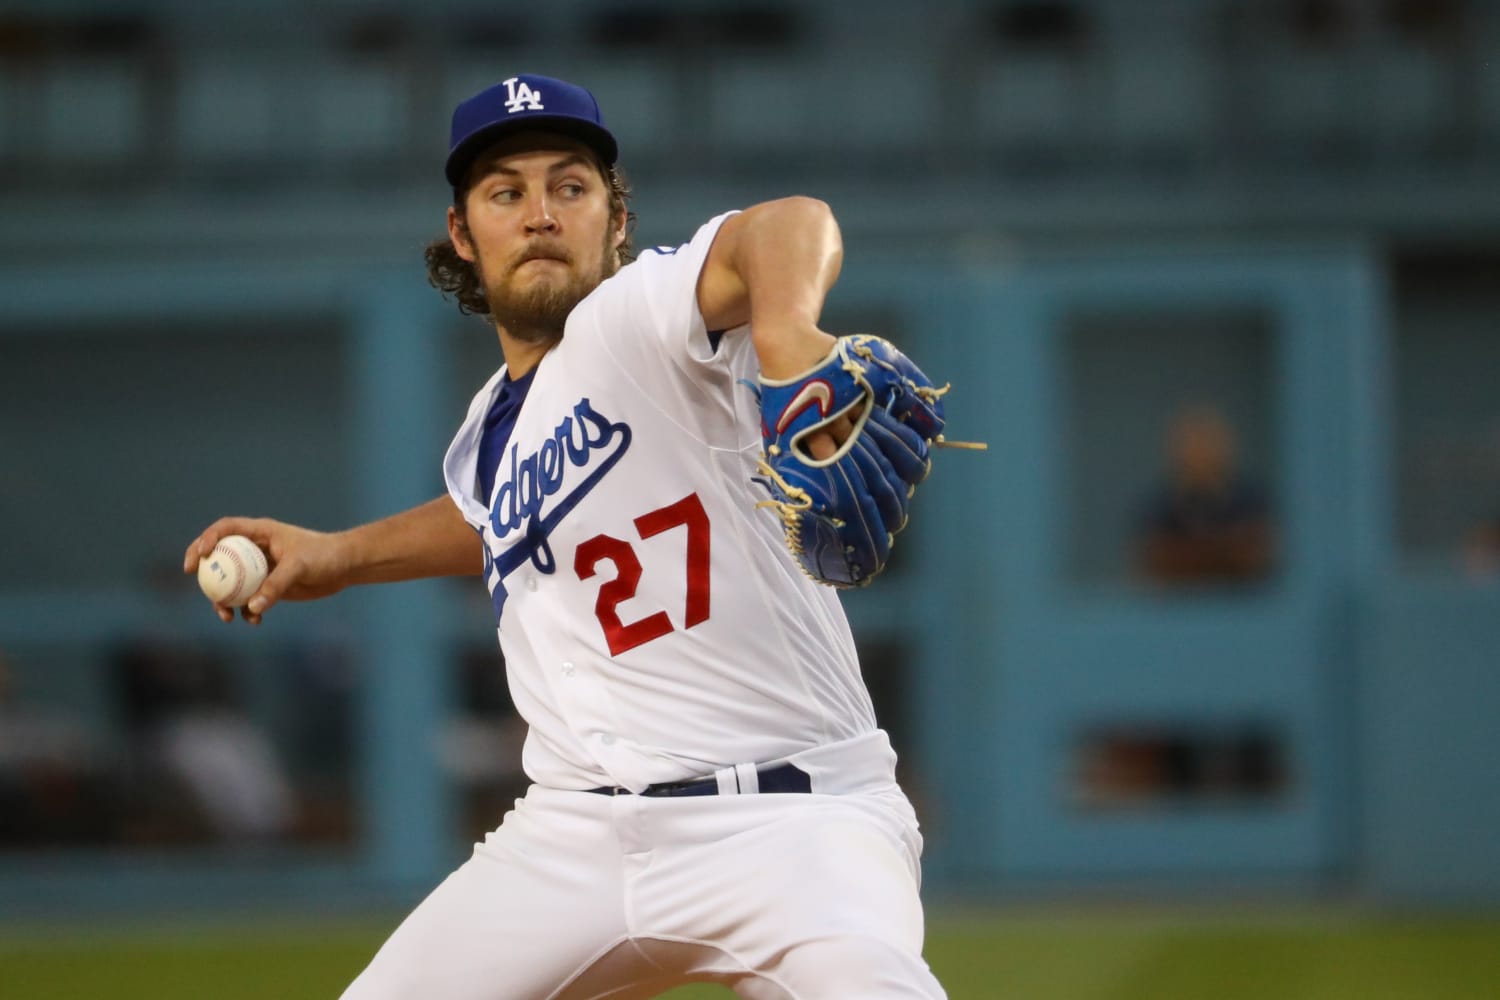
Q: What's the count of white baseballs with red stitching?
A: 1